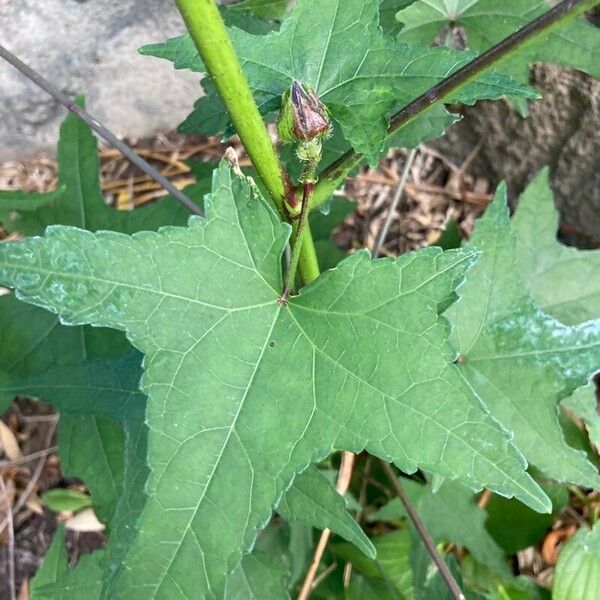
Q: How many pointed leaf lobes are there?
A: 5